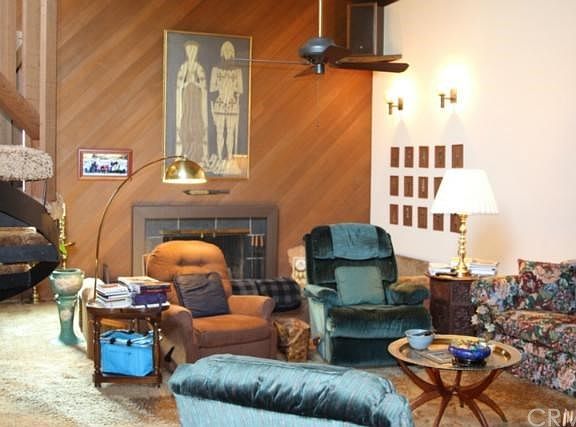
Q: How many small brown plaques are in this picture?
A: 14